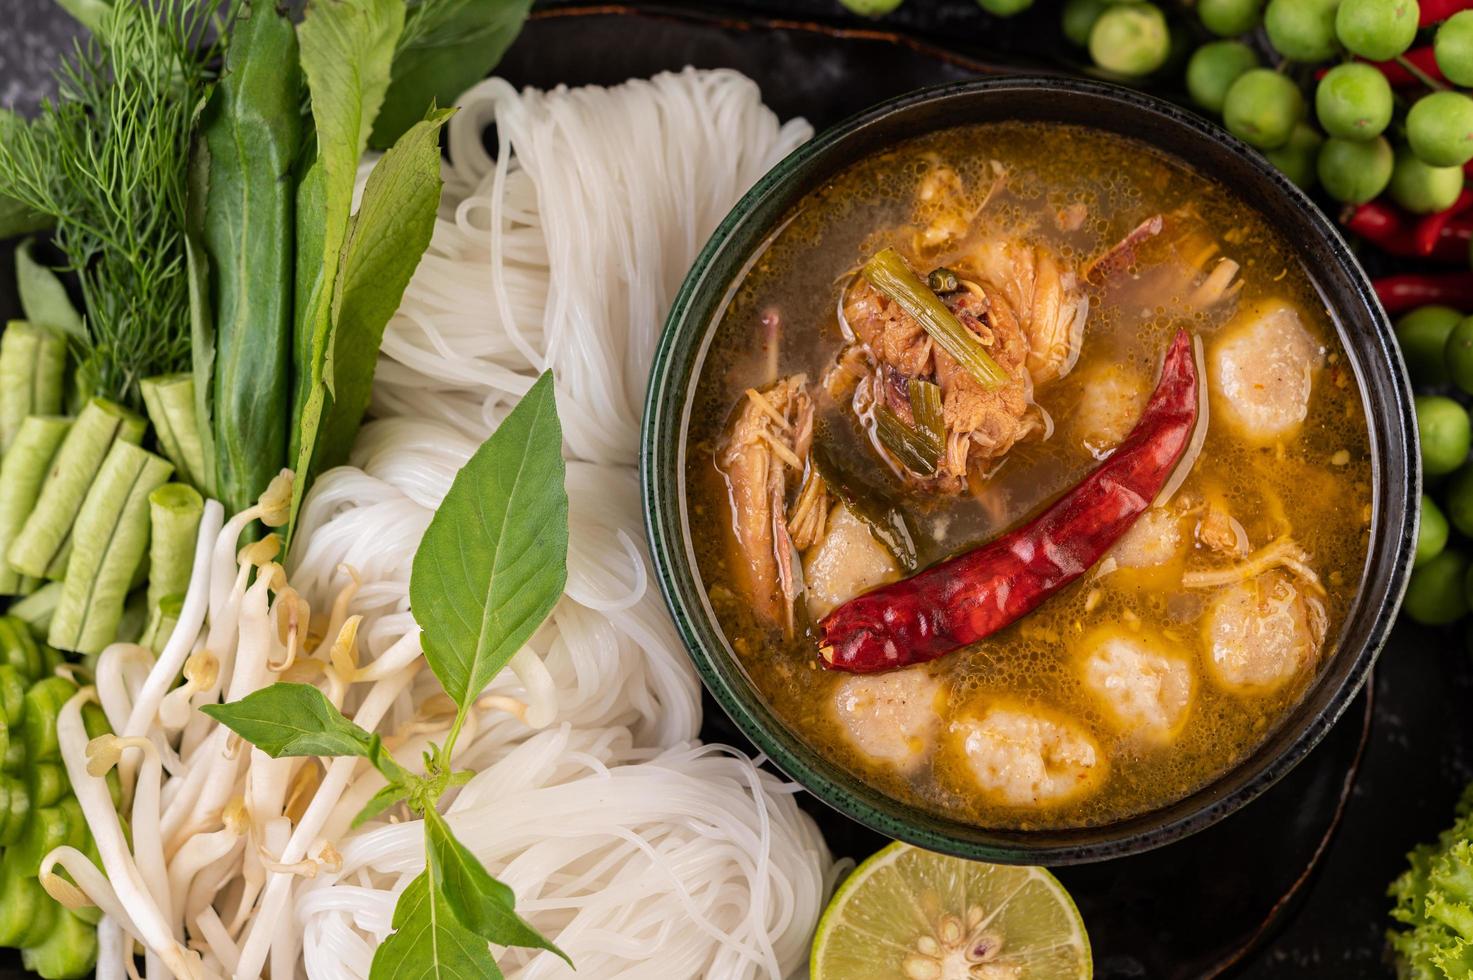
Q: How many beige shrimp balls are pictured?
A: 8